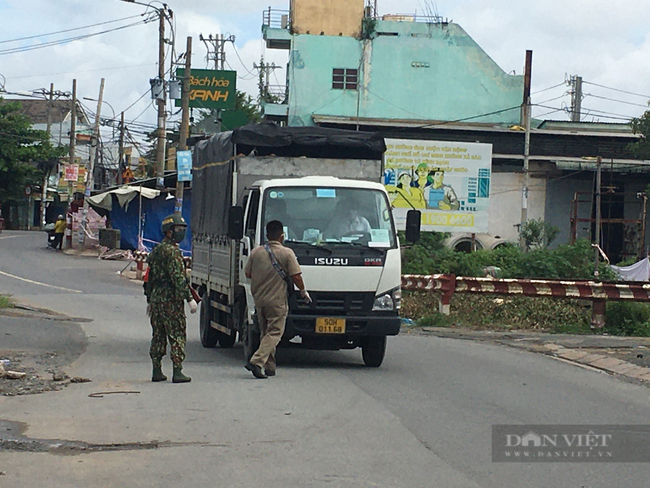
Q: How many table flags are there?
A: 0